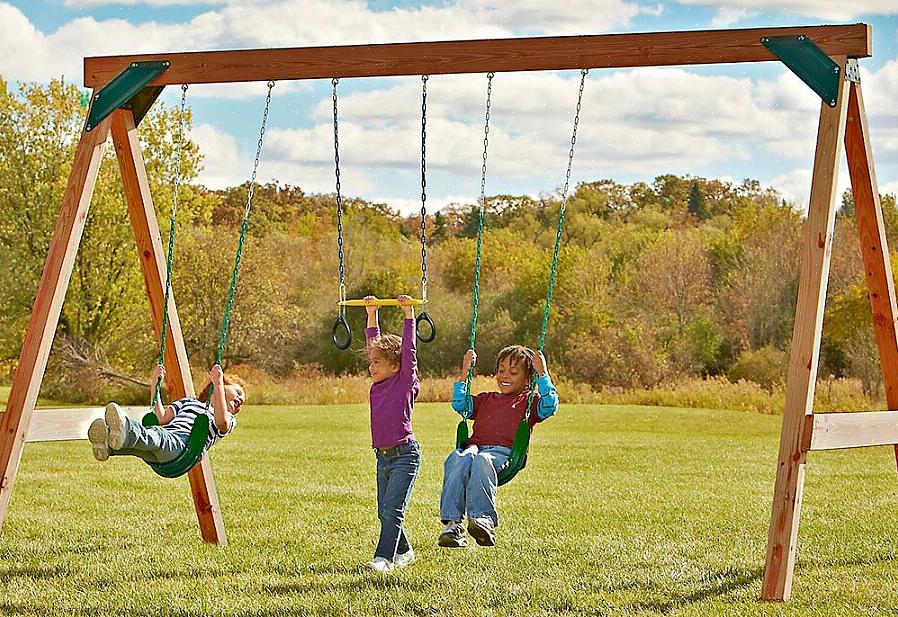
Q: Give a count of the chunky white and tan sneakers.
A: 2